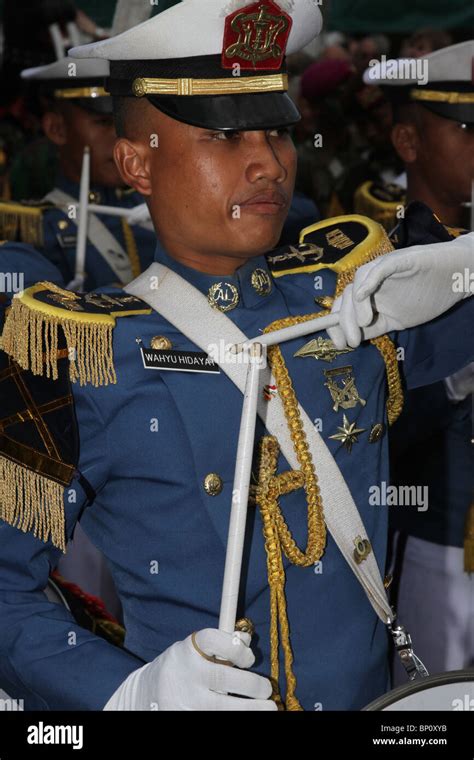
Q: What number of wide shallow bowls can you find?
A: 0